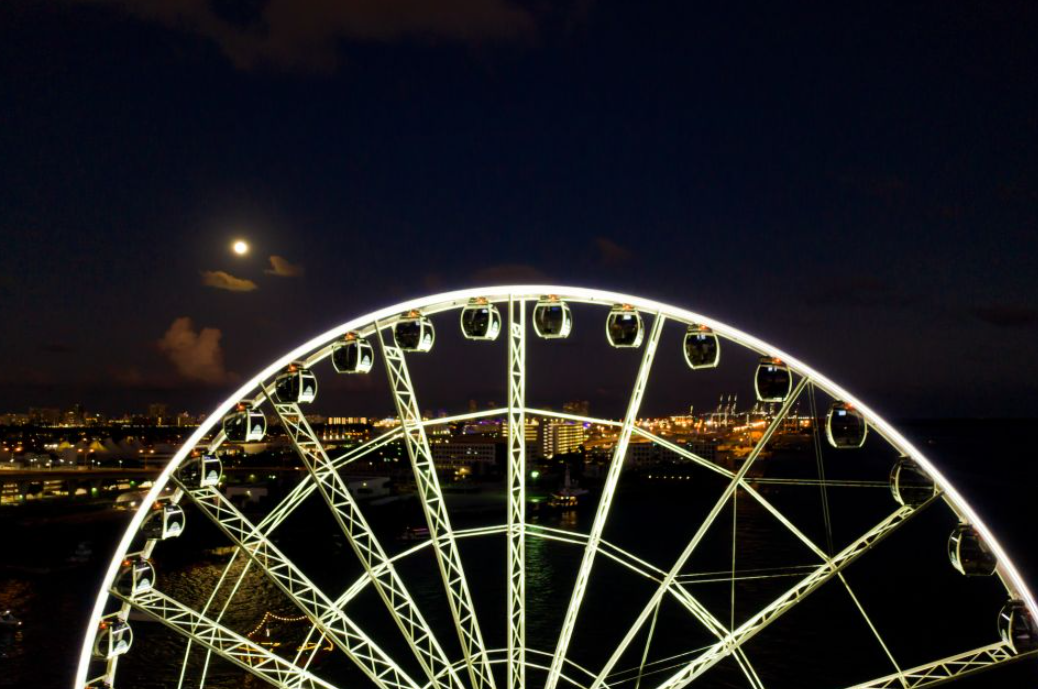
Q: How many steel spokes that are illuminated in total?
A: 9